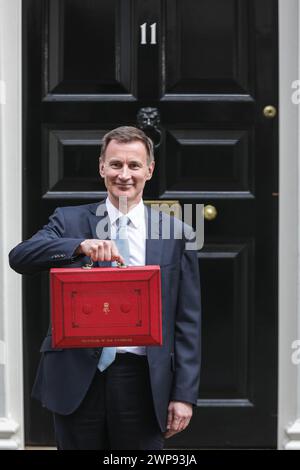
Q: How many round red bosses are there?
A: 2